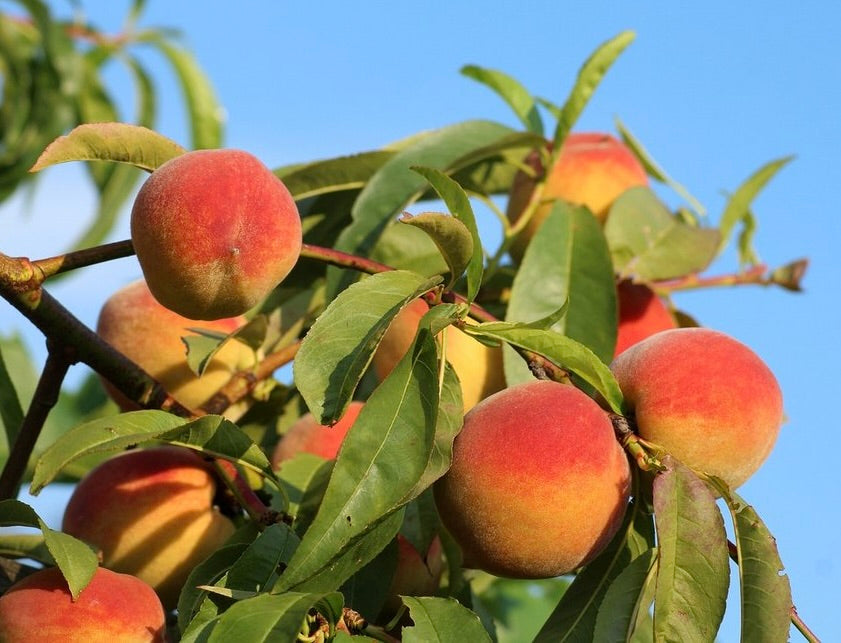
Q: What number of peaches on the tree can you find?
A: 11